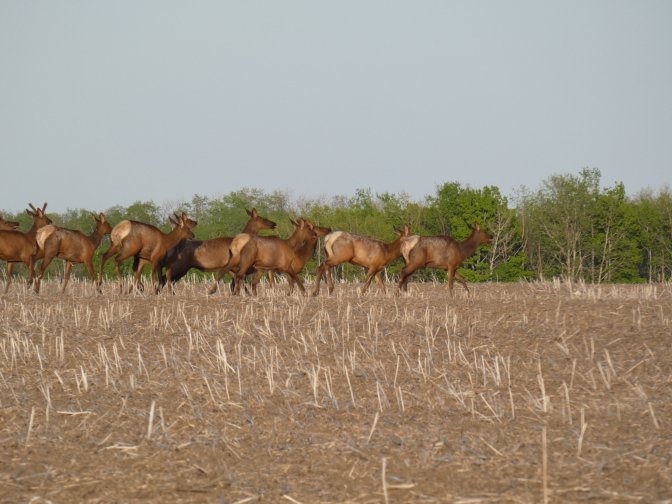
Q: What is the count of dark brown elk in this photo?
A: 1